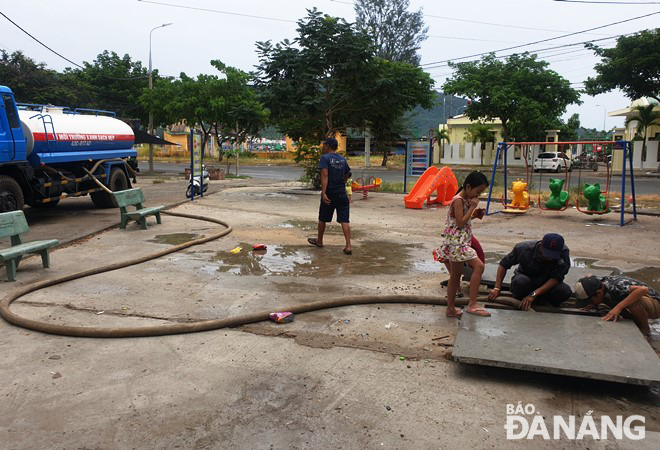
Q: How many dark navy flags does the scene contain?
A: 0